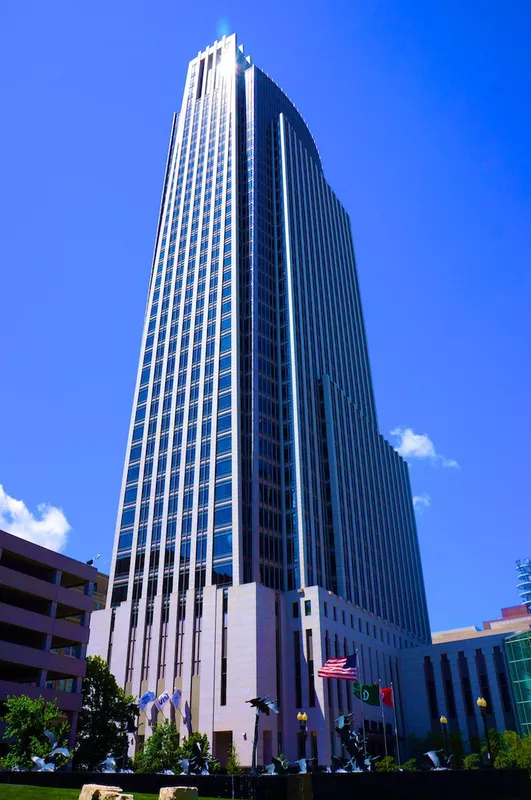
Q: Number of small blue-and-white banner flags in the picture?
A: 3